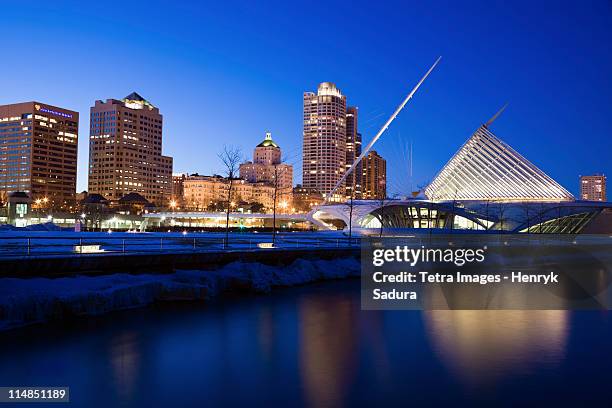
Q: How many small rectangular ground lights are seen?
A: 2